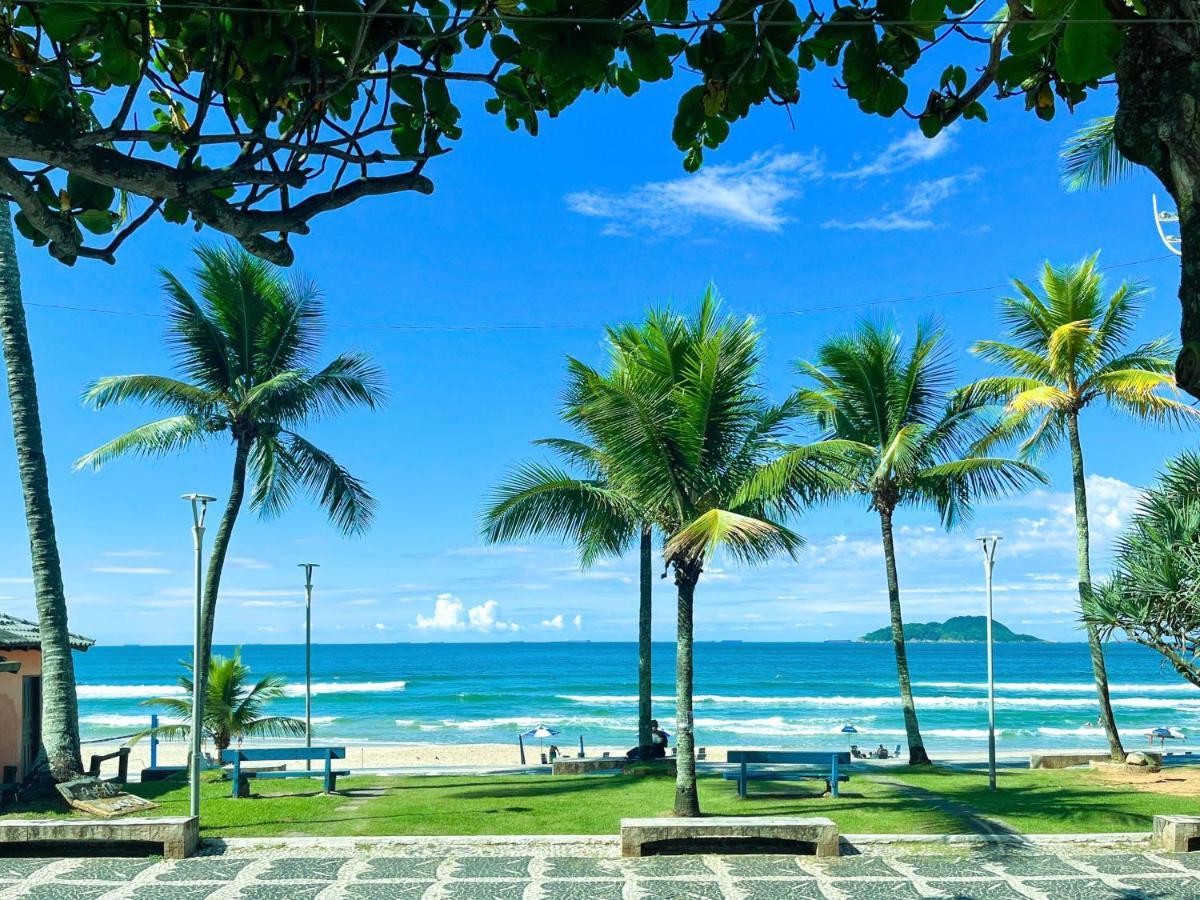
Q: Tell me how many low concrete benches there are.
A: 3